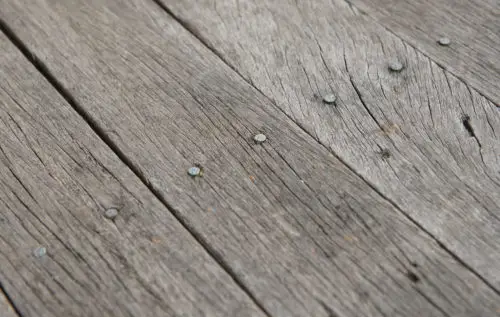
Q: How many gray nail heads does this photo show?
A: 7